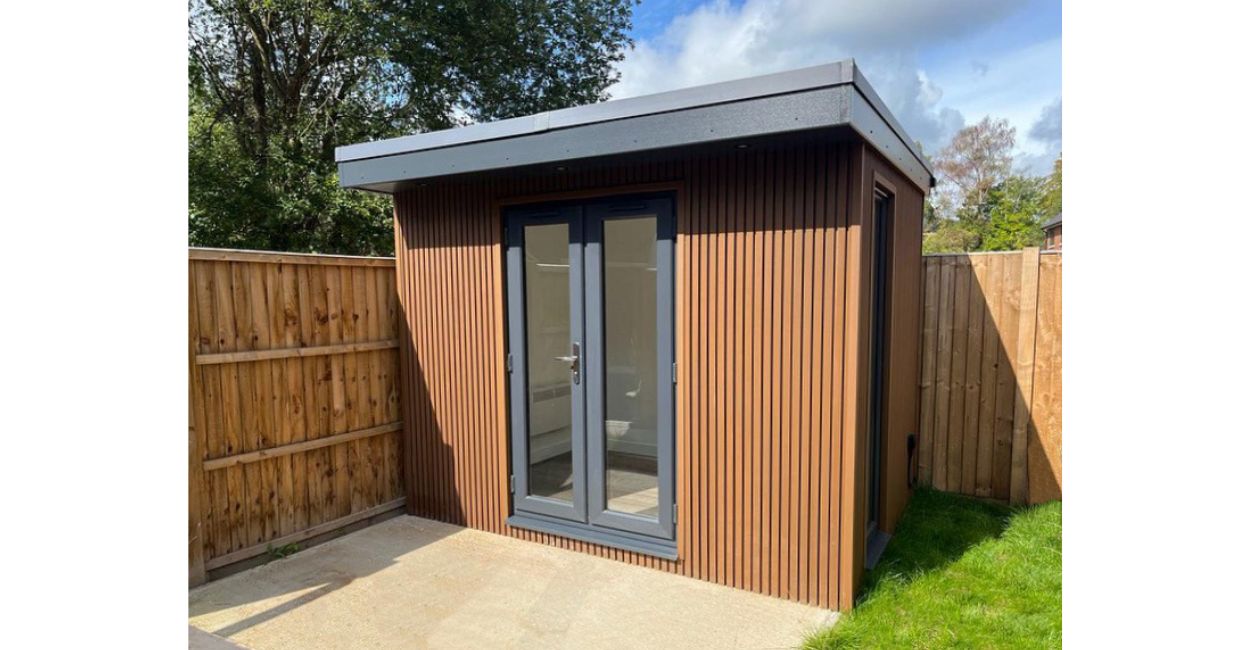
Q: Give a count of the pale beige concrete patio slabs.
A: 1